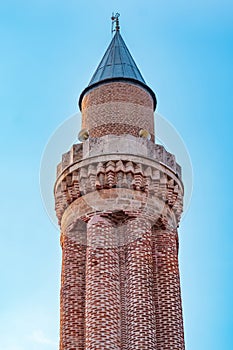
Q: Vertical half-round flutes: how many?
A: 4